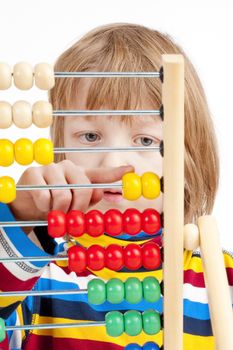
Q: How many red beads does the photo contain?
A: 11